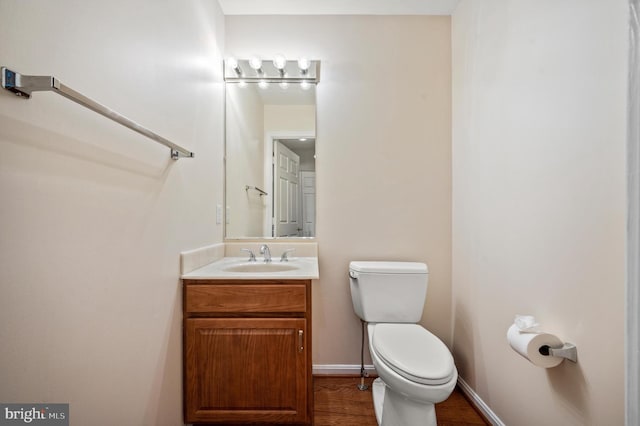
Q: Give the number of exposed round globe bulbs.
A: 4